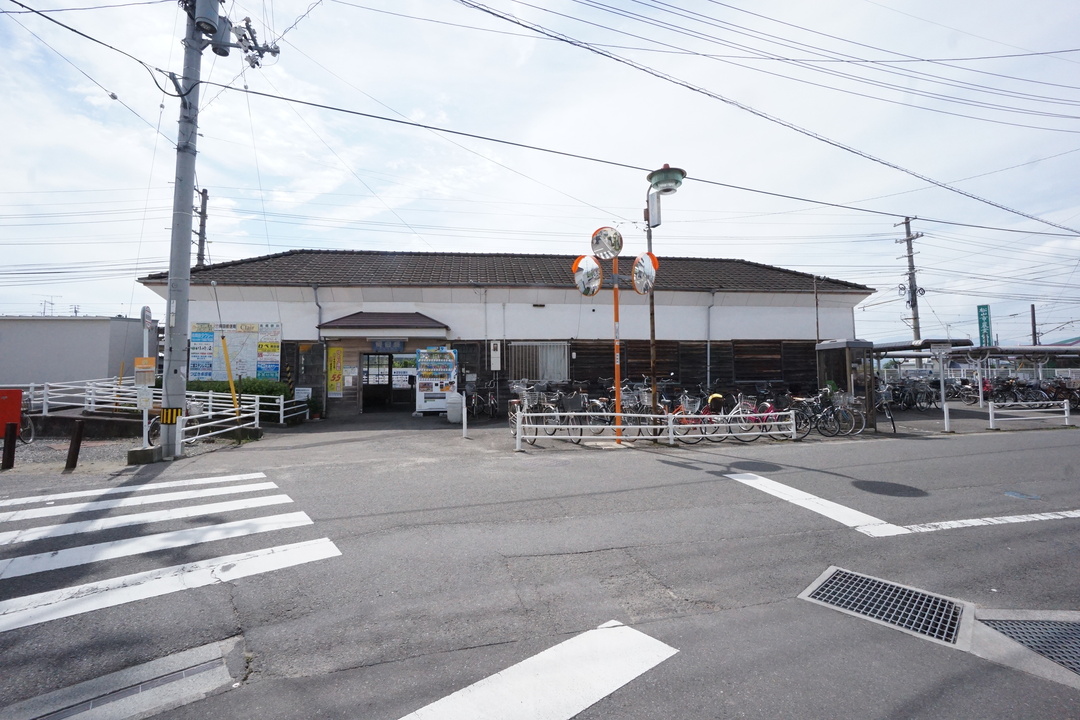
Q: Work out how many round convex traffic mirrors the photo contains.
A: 3